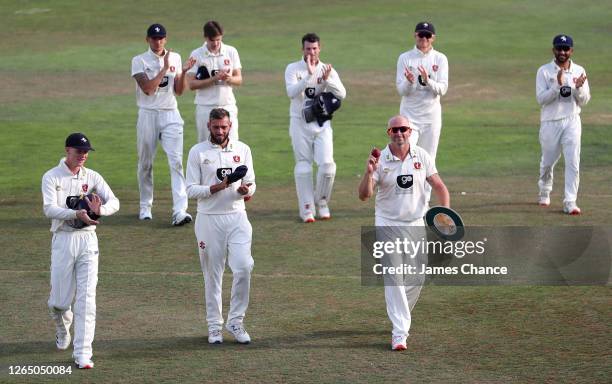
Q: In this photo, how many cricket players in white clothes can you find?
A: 8